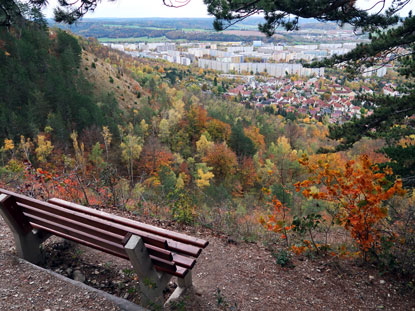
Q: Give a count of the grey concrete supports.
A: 2